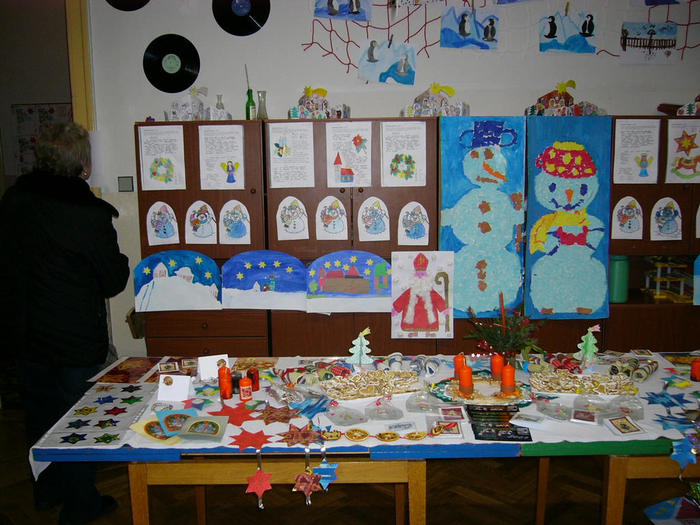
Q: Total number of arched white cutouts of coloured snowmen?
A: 9